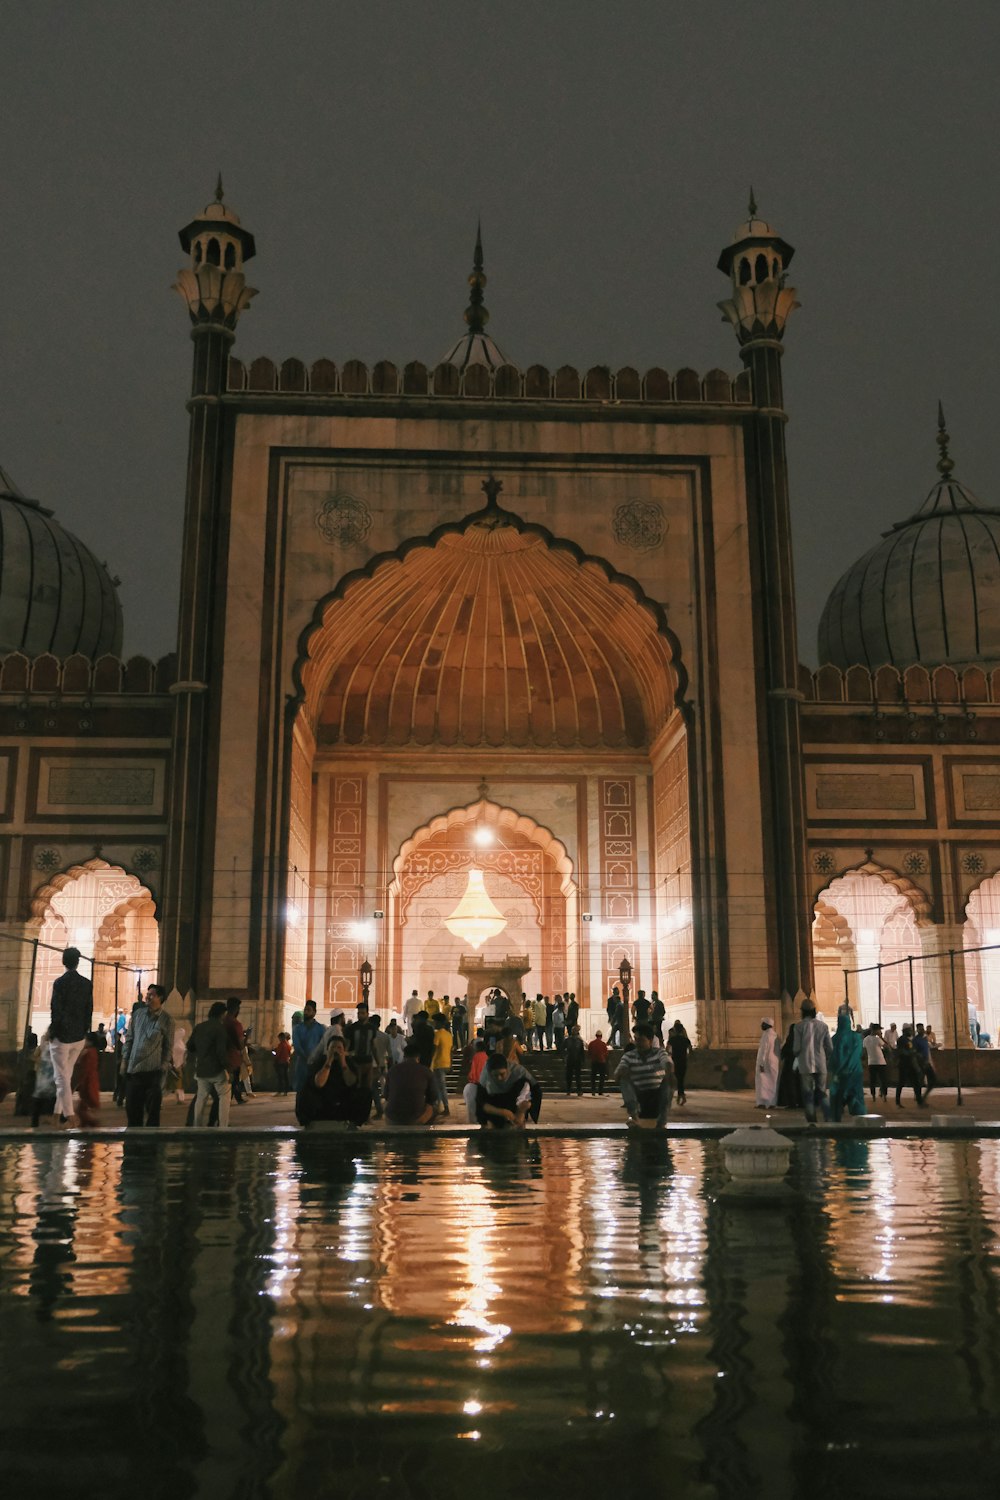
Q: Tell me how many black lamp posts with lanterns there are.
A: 2